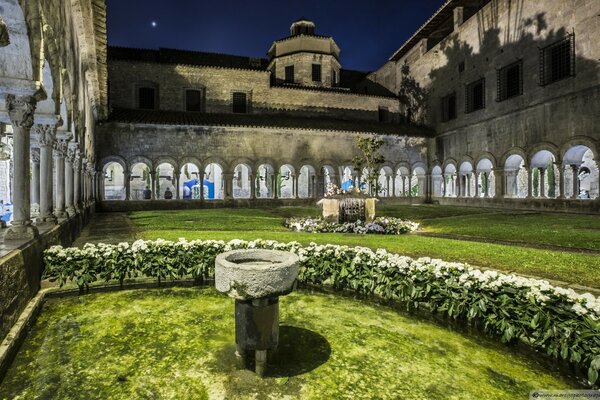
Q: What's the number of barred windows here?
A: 4